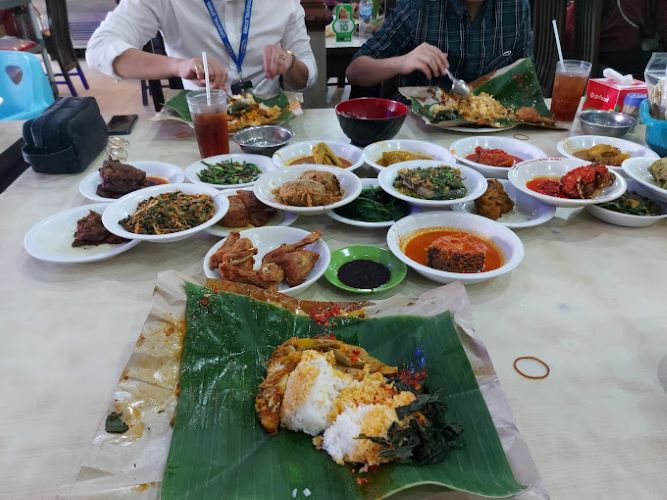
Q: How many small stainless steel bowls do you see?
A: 2